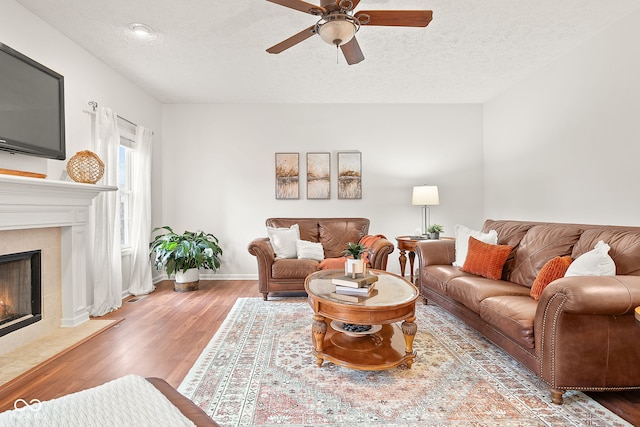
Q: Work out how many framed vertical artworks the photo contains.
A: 3